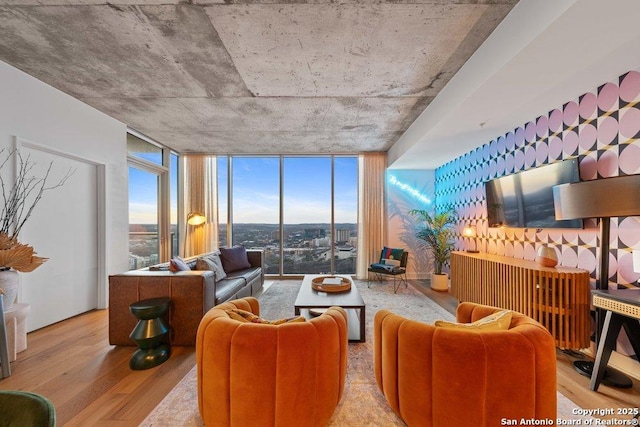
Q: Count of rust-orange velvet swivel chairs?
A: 2